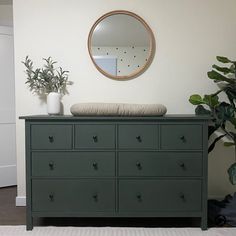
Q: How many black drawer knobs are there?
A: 12